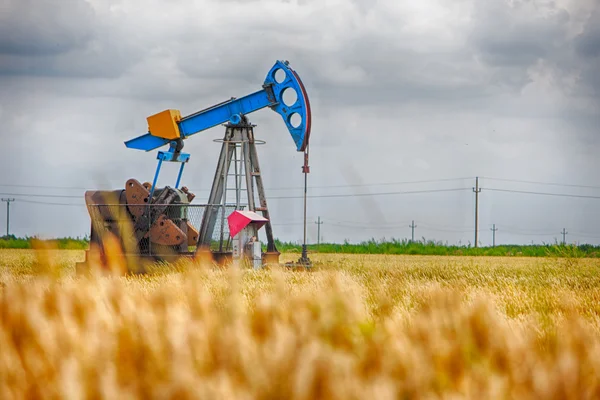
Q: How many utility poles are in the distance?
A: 6